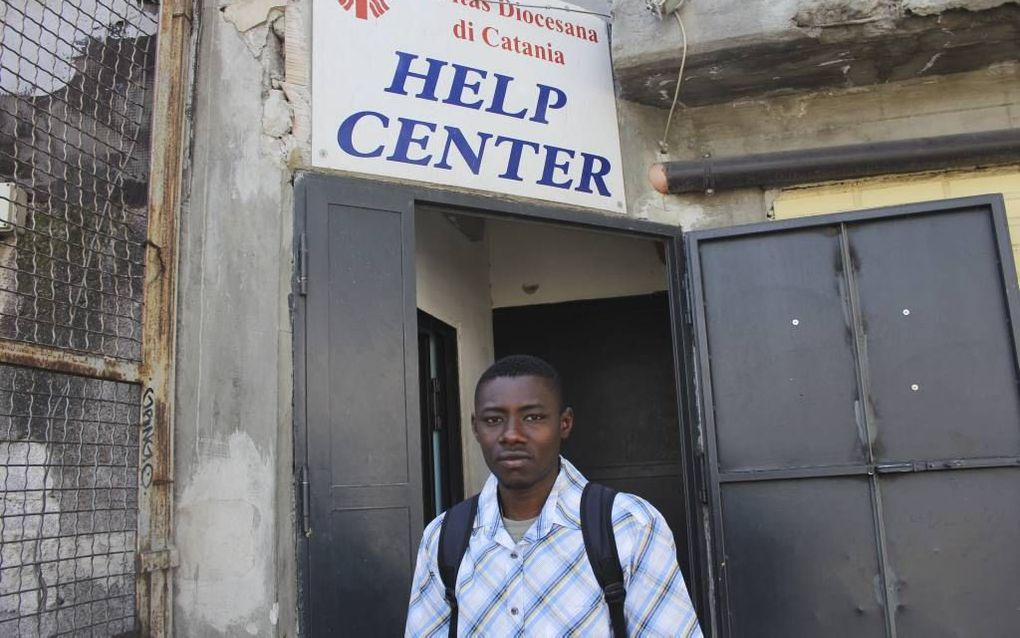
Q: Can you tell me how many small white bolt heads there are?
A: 3